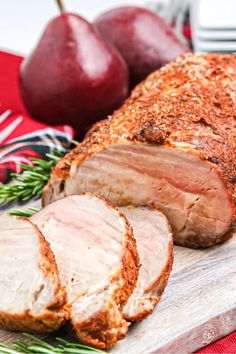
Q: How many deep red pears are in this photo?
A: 2